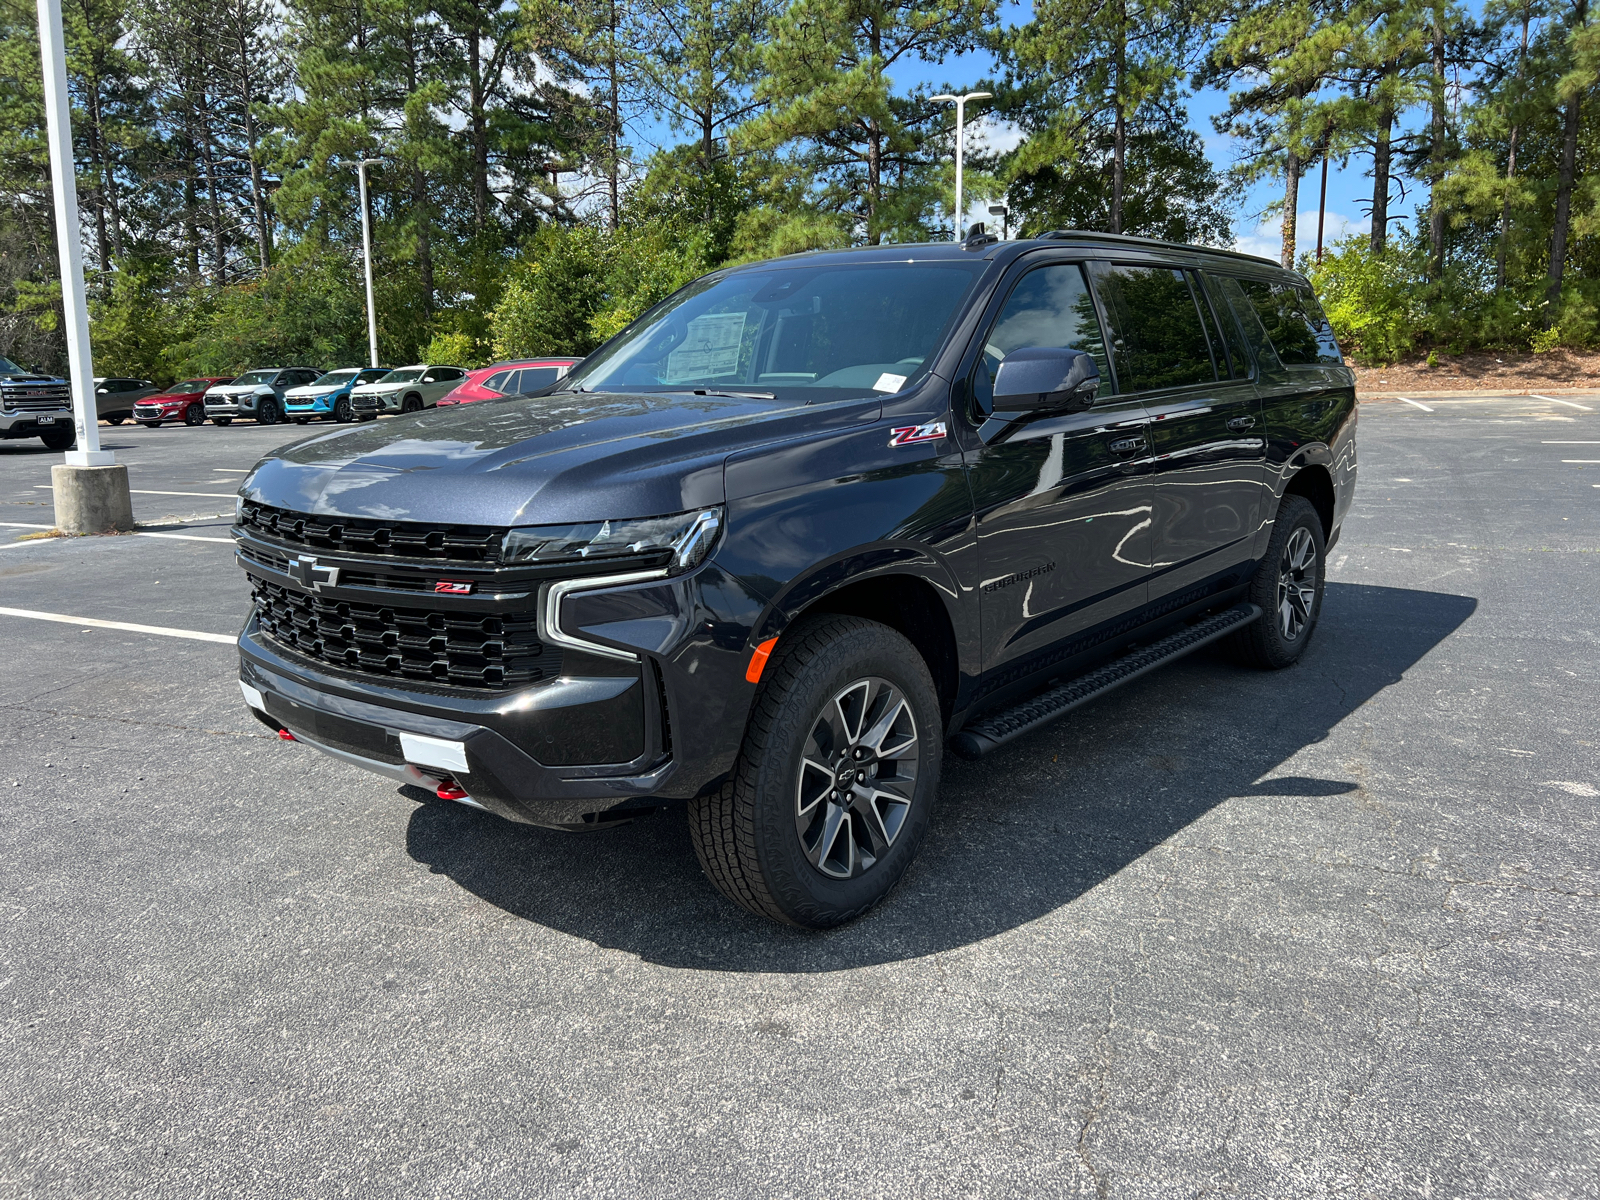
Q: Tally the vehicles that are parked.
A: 8